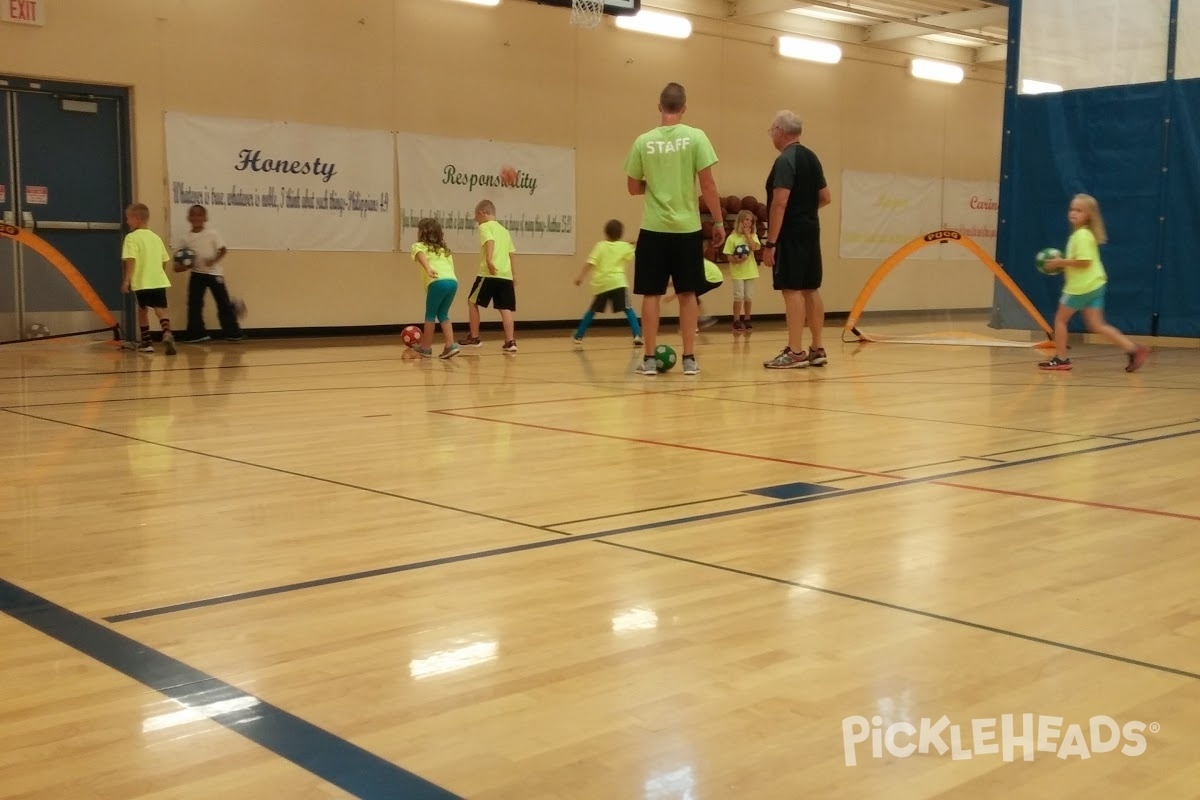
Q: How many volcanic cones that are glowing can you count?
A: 0